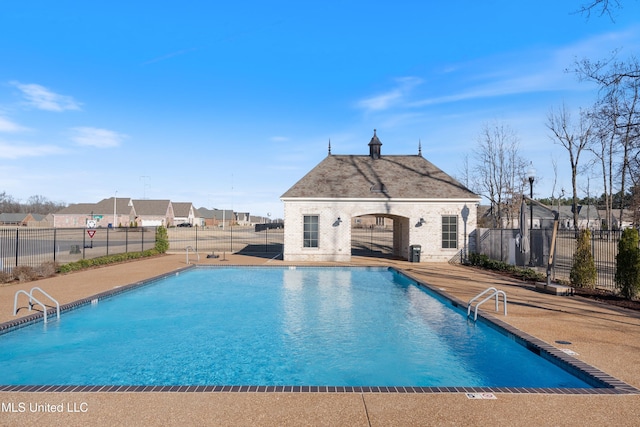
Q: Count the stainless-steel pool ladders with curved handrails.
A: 2